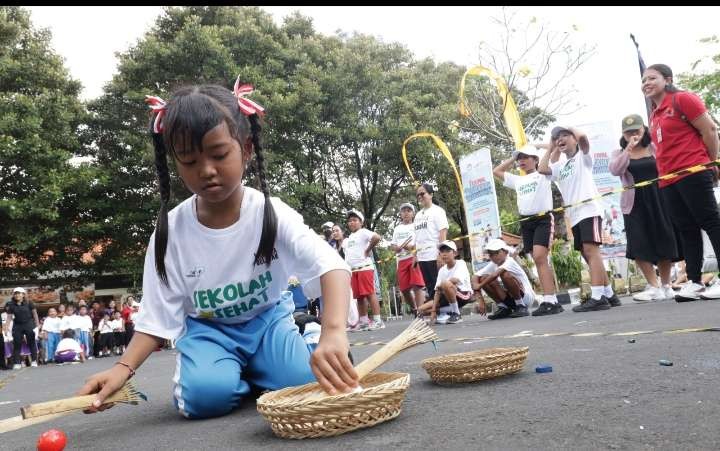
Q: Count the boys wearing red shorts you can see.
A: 2